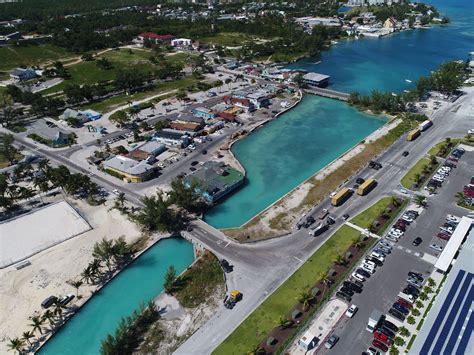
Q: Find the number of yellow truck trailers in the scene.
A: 3